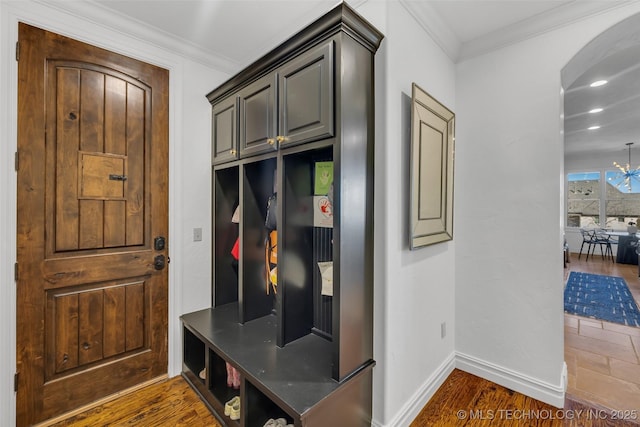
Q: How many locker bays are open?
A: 3